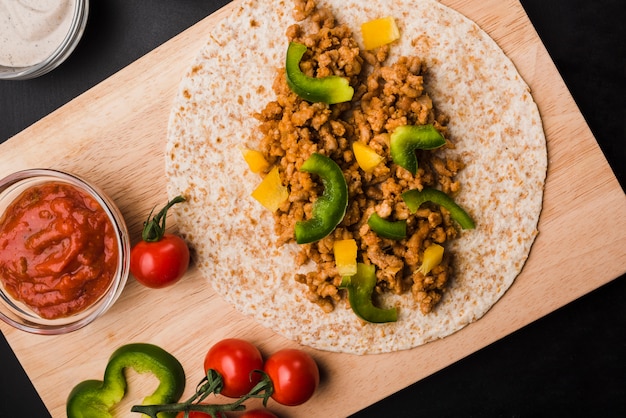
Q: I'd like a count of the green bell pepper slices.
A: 7